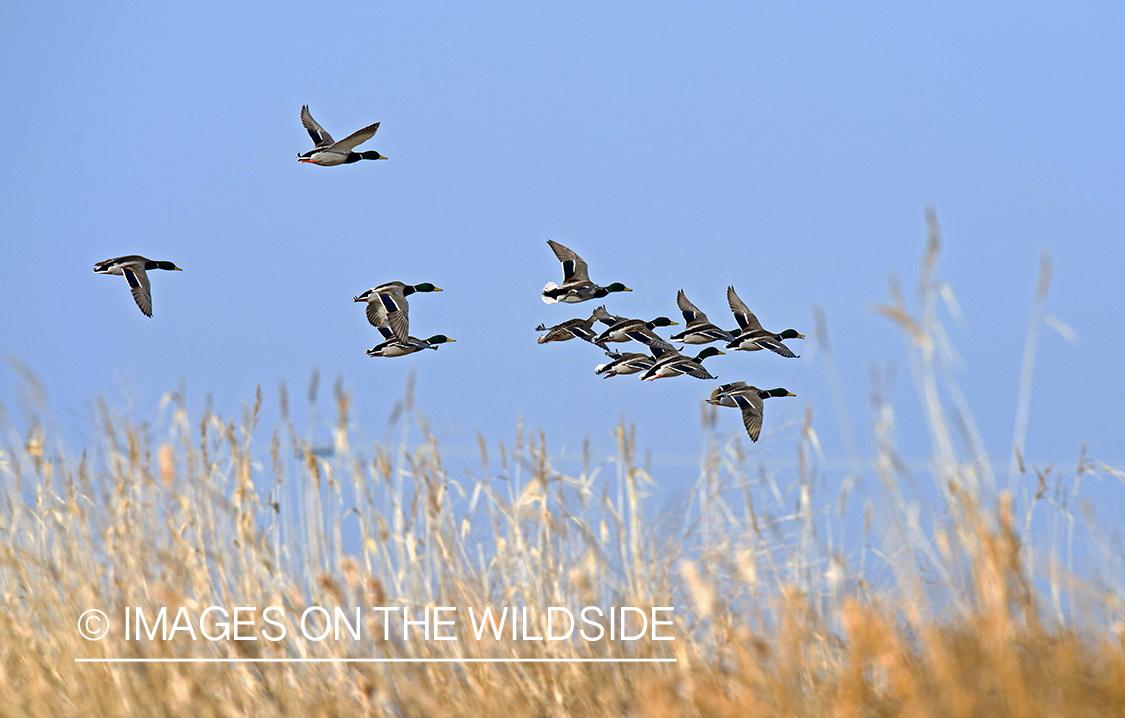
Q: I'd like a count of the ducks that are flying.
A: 12